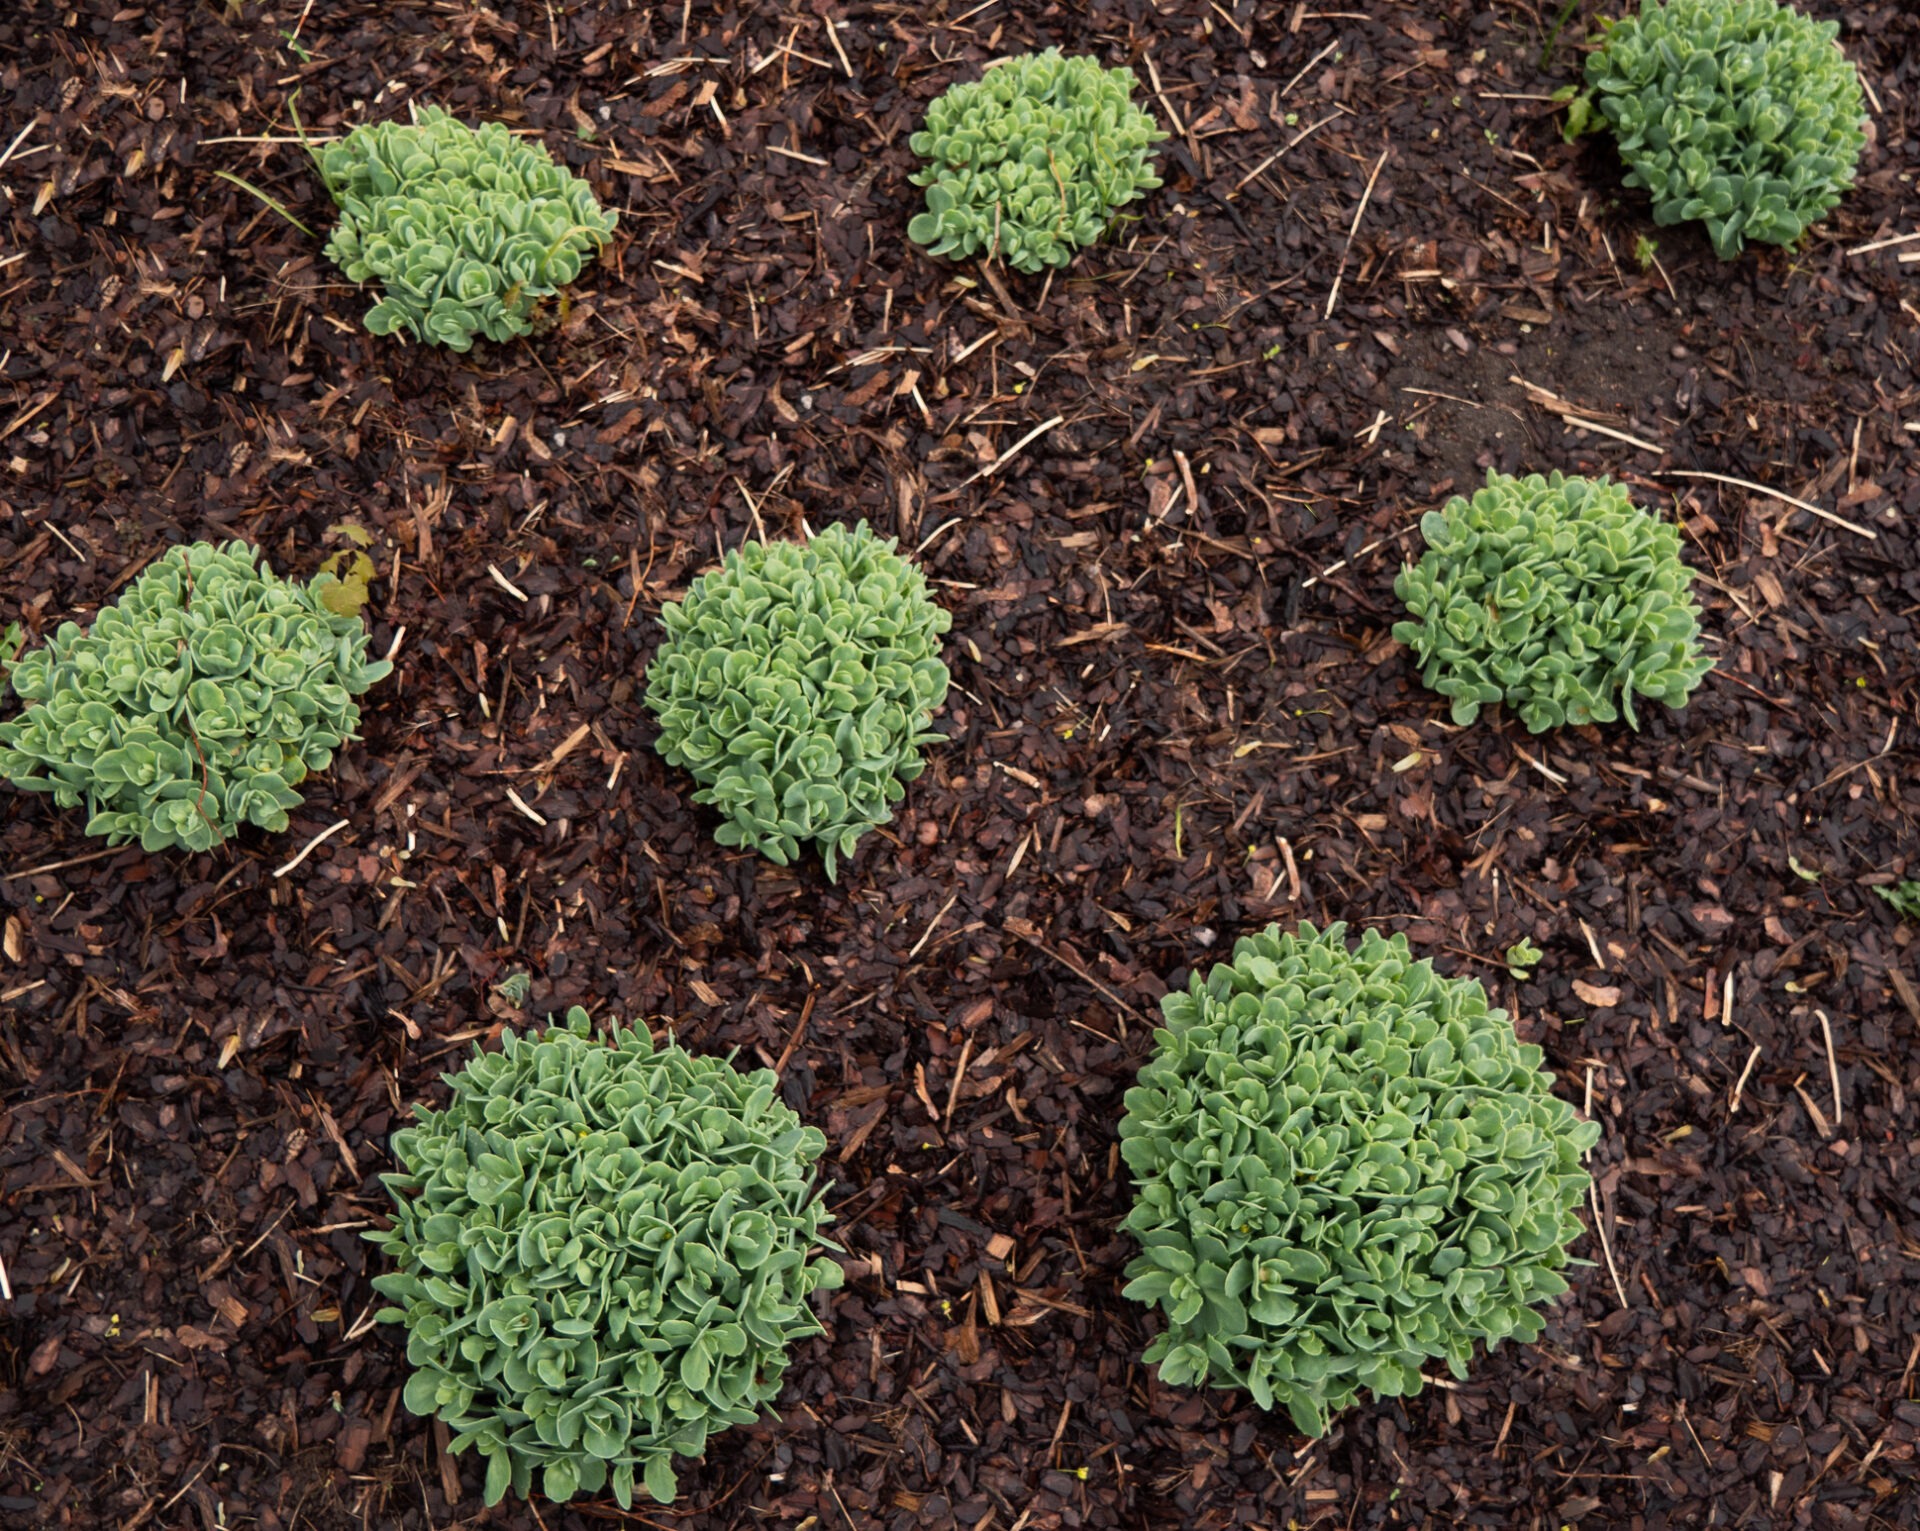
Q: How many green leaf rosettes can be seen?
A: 8